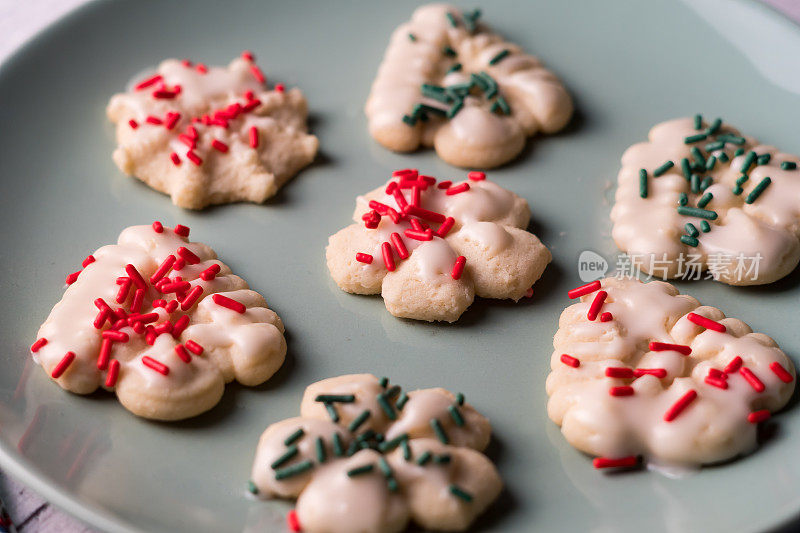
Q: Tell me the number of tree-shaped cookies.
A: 4